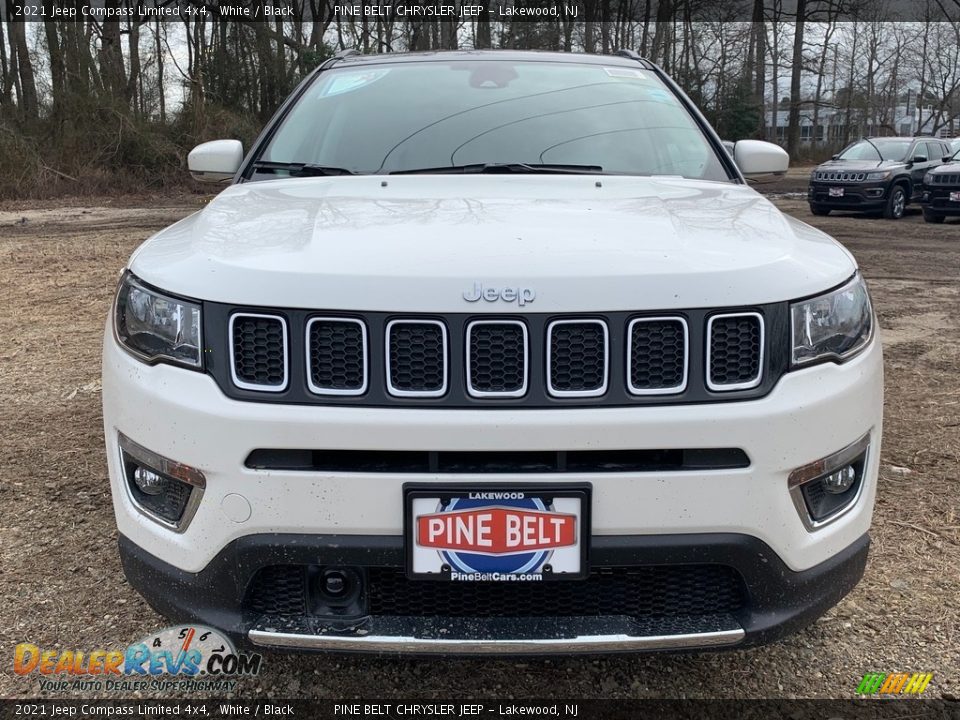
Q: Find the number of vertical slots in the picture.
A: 7